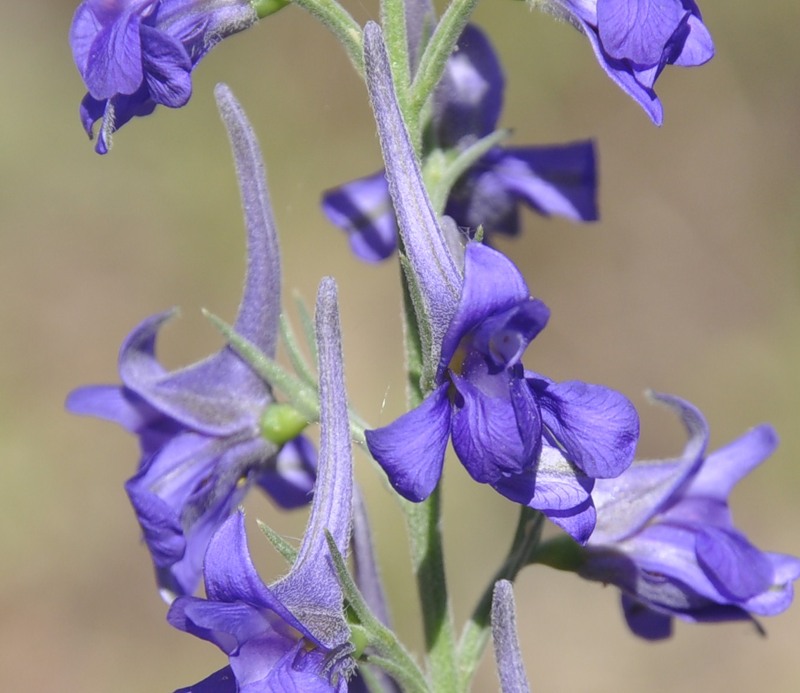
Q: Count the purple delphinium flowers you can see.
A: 7